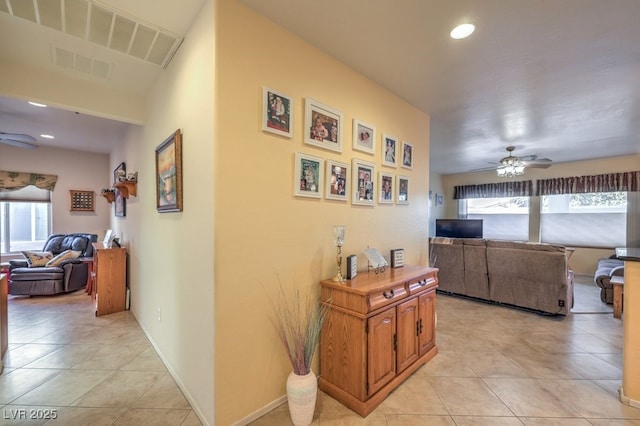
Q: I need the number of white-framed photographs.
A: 10